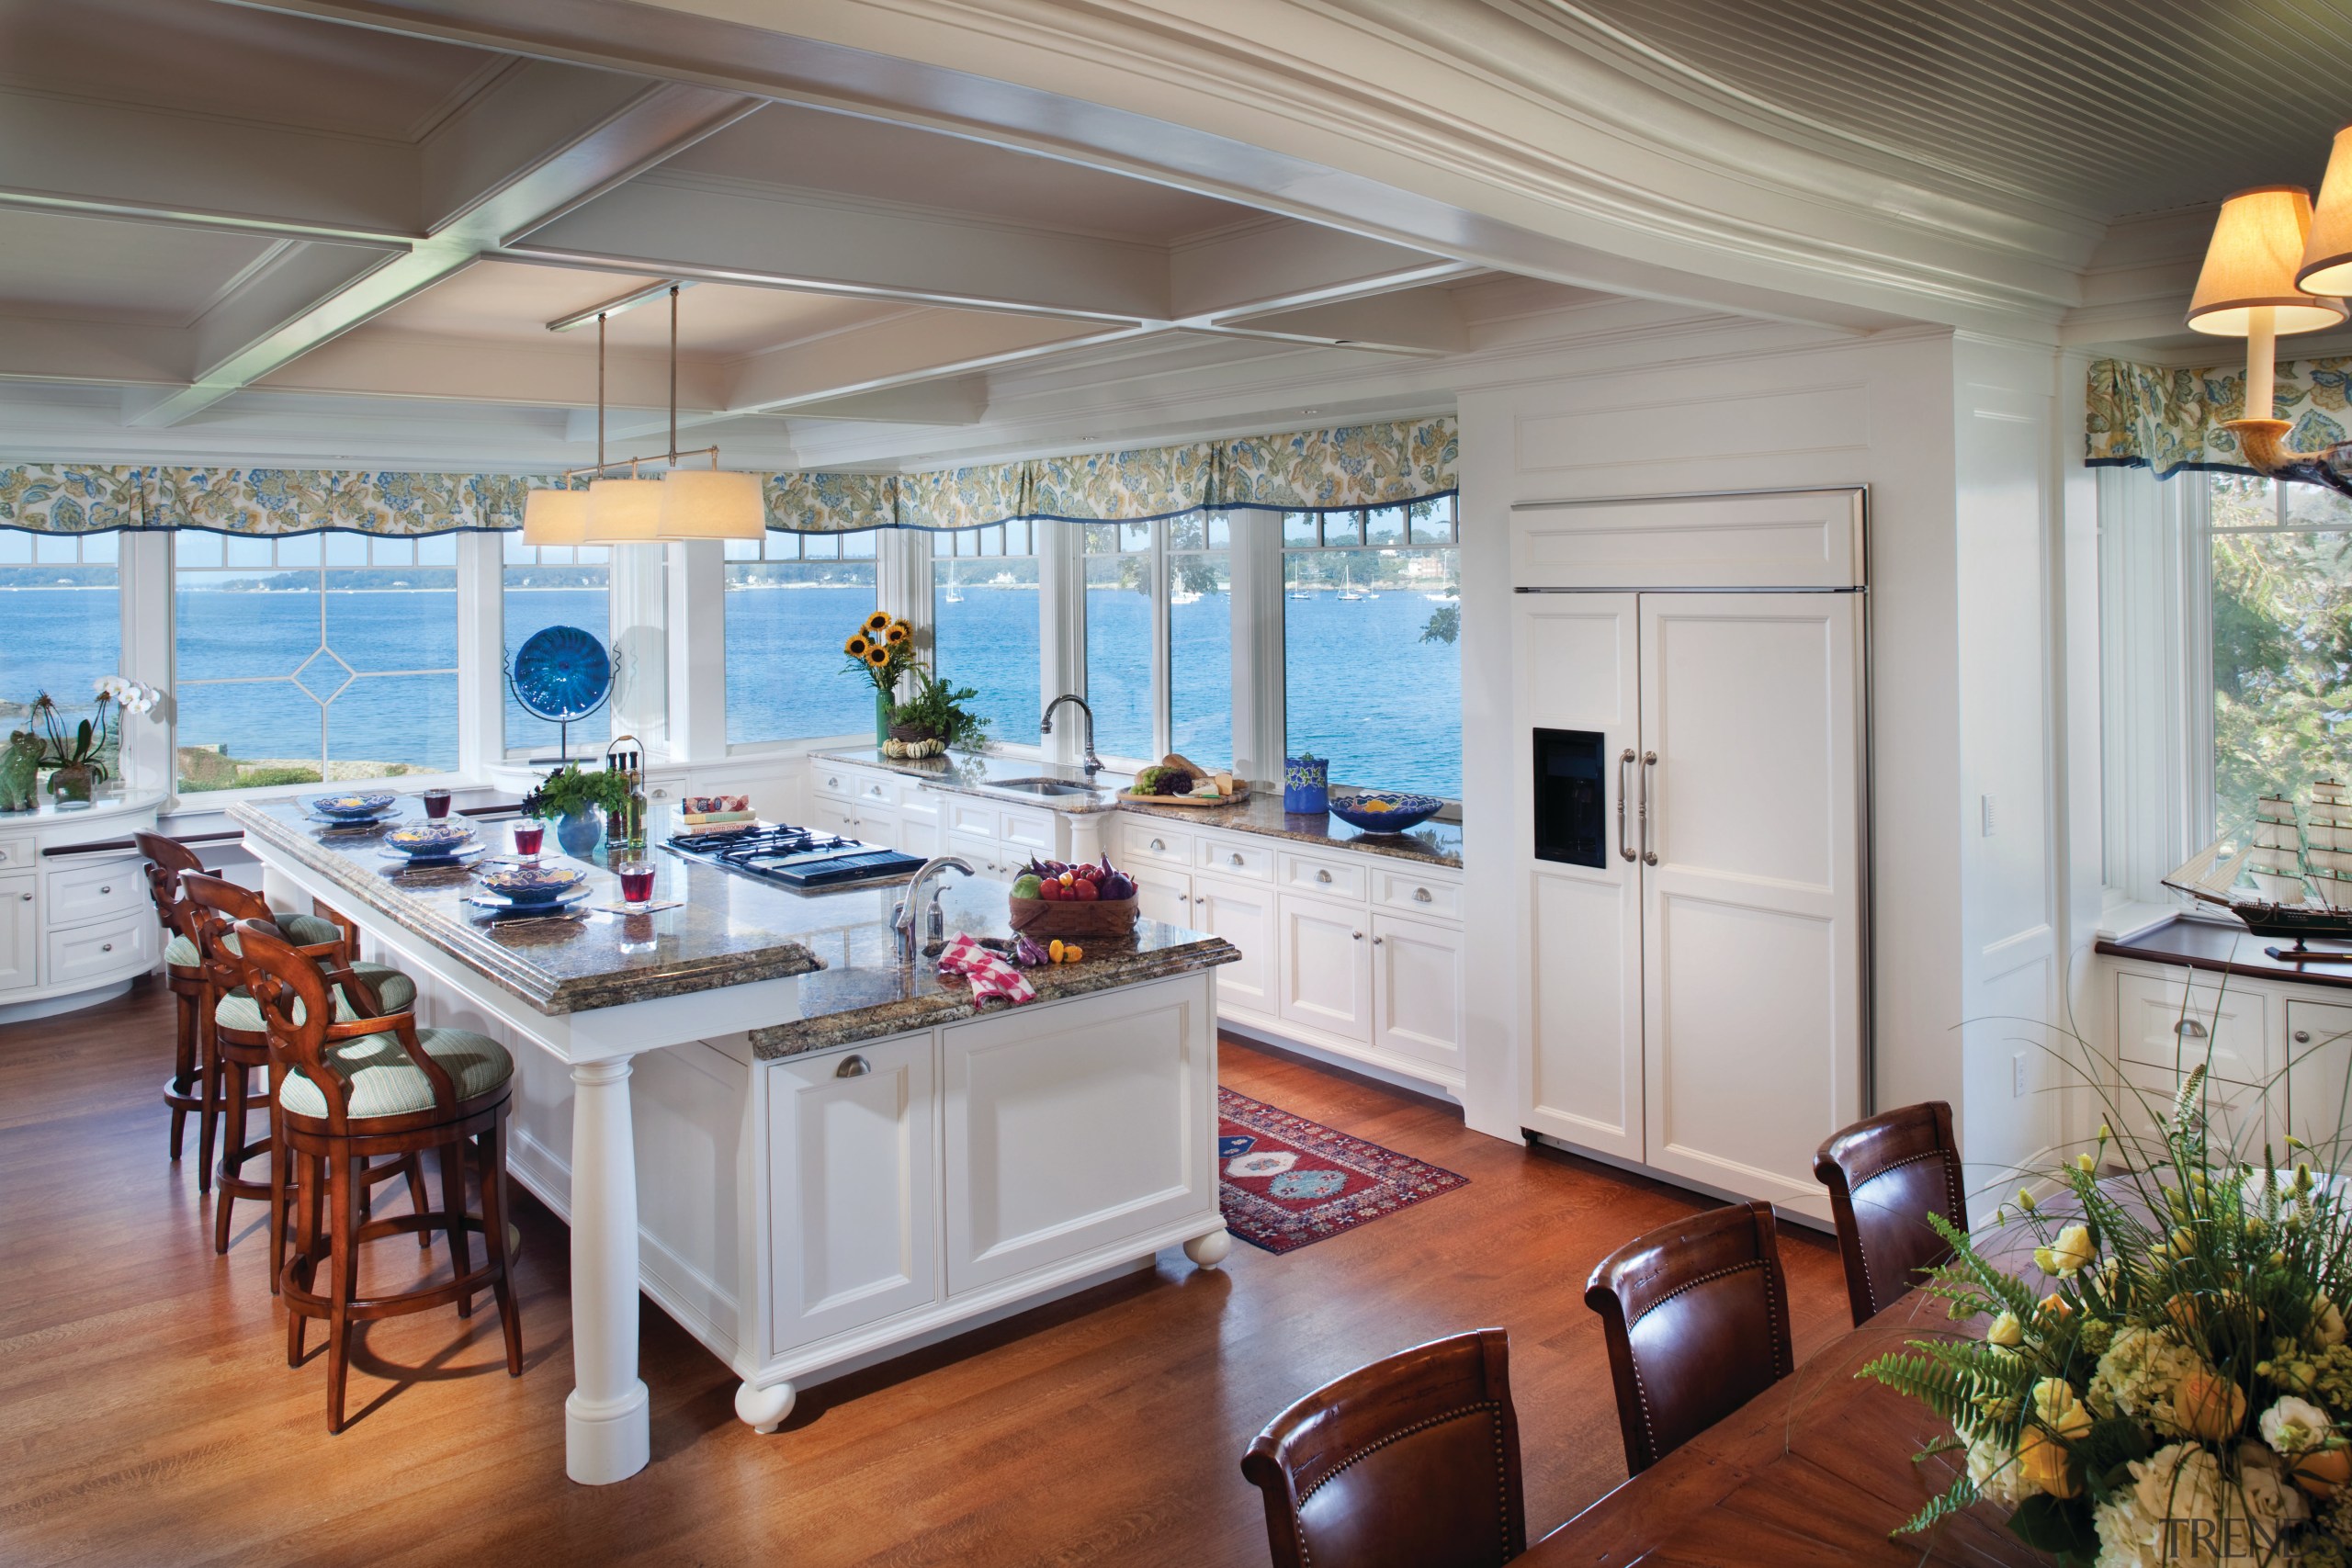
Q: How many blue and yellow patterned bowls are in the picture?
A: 4